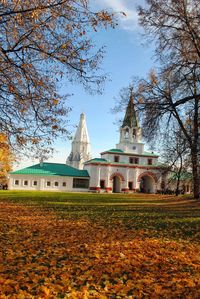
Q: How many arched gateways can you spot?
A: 2